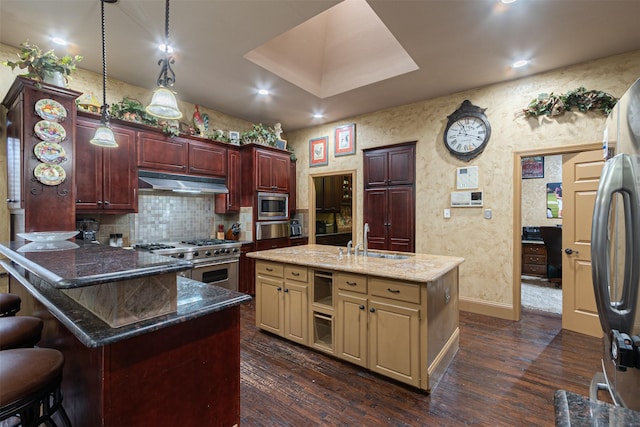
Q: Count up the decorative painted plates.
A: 4